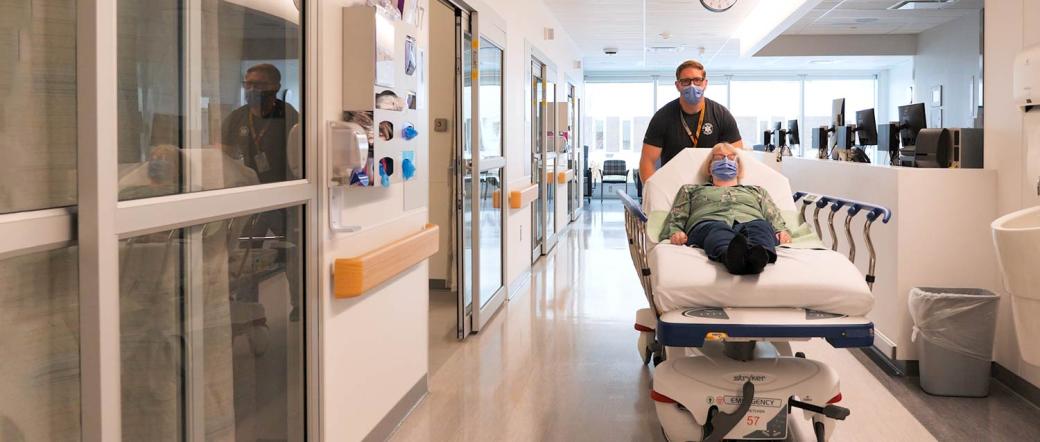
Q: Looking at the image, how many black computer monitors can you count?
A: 5